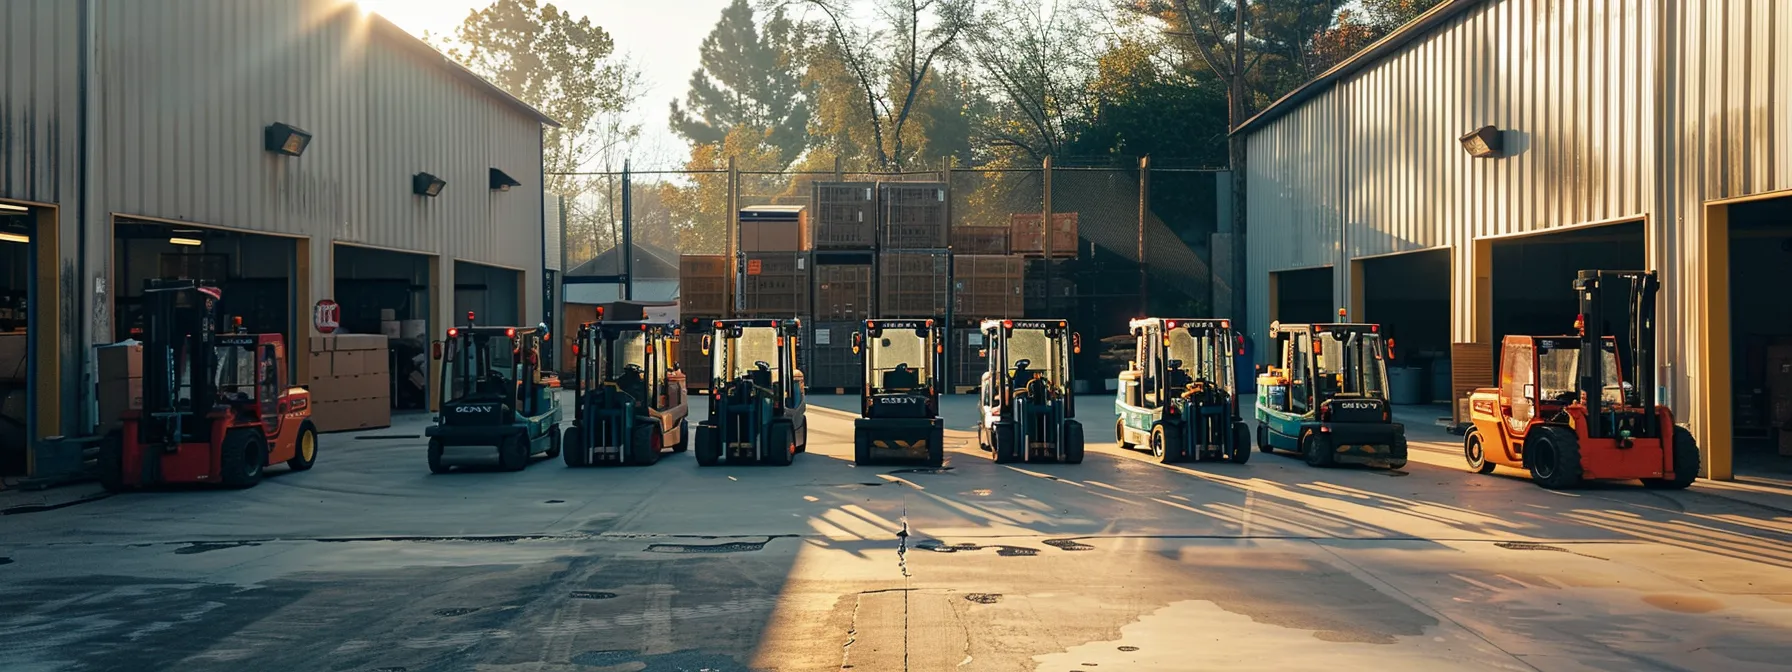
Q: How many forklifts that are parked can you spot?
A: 9